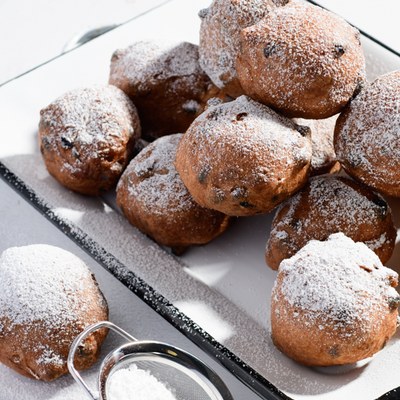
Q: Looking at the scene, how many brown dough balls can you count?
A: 11